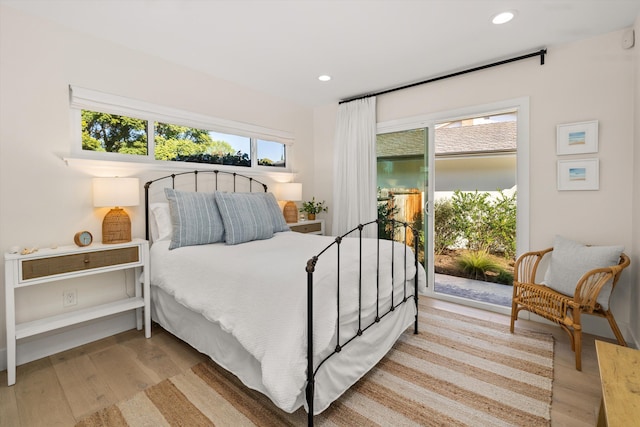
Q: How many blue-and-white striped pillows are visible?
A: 3